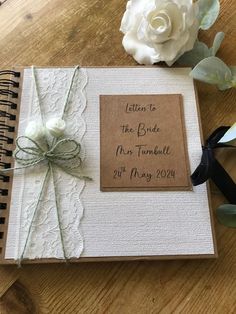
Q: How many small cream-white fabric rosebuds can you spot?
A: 2